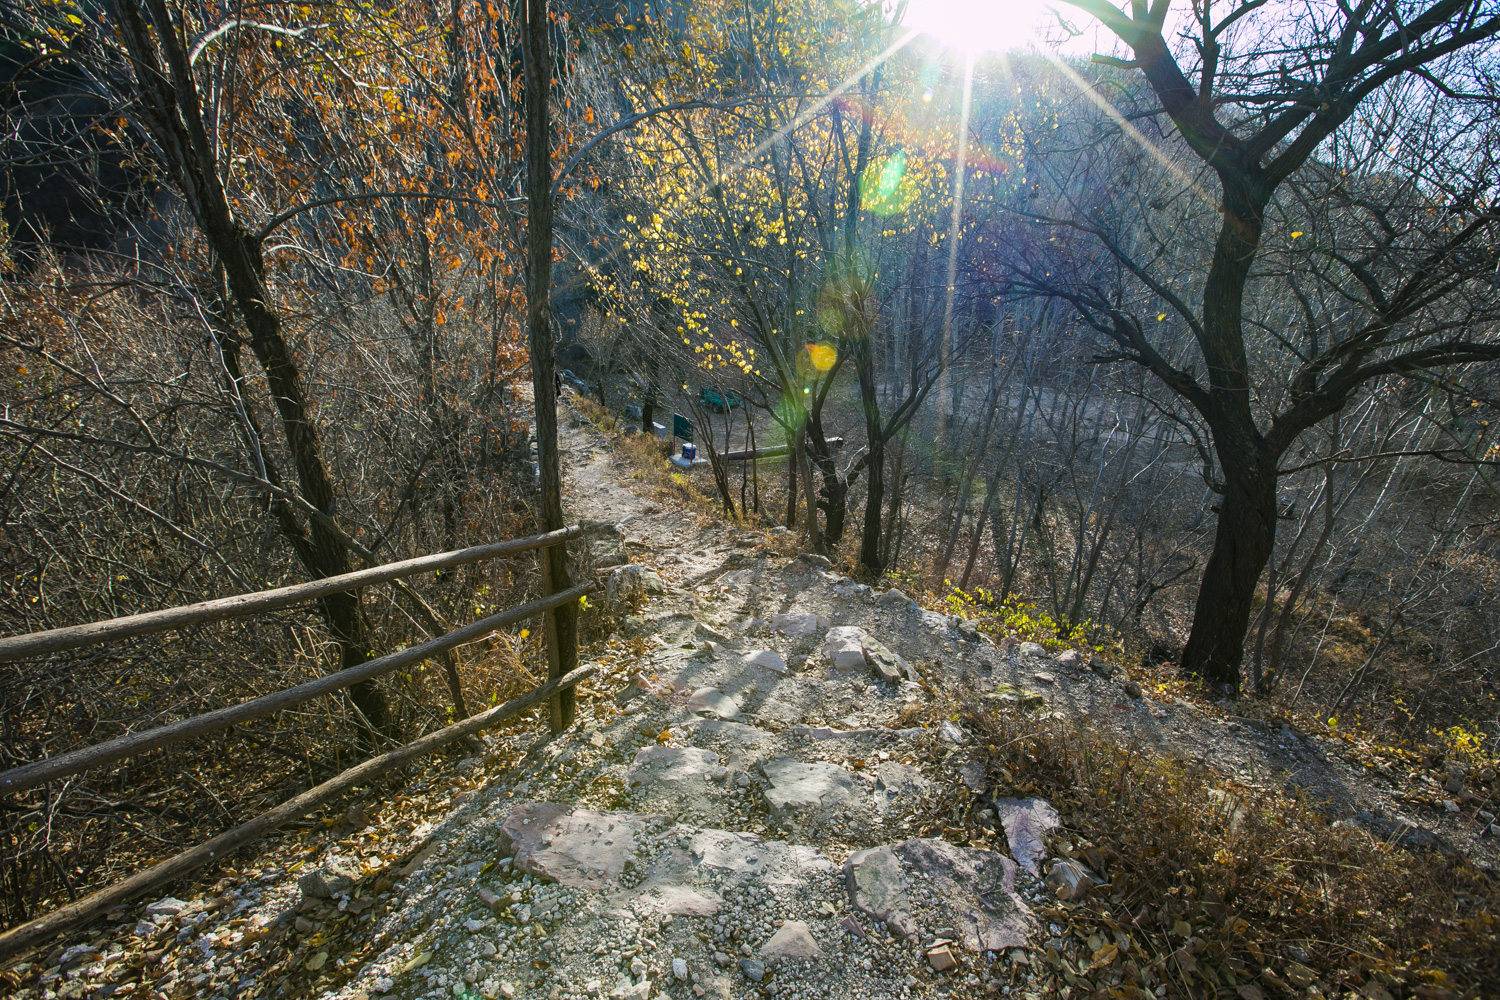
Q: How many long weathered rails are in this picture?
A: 3